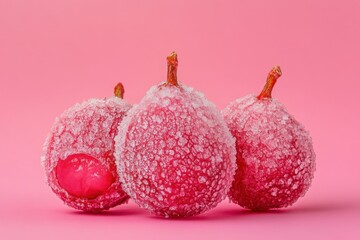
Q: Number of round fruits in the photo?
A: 3